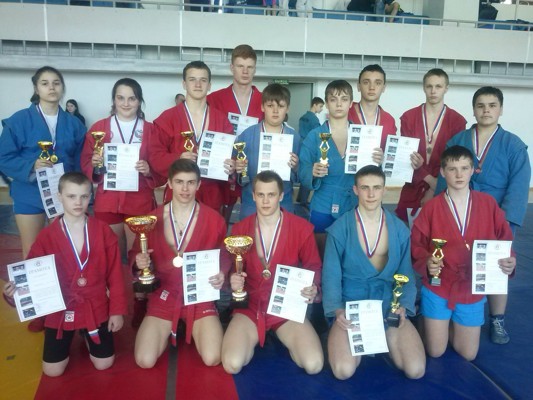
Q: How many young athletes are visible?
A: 14